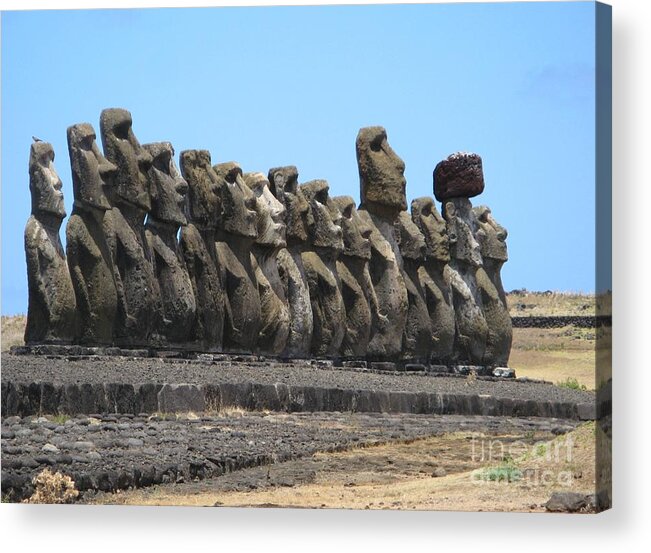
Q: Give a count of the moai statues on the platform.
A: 15